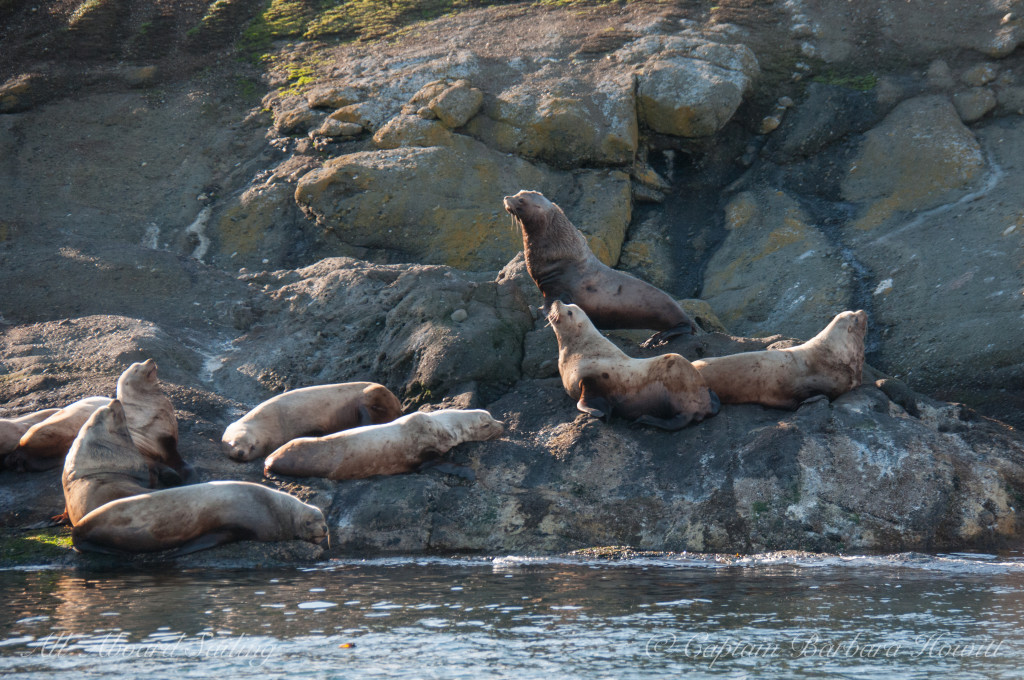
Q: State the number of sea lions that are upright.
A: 5